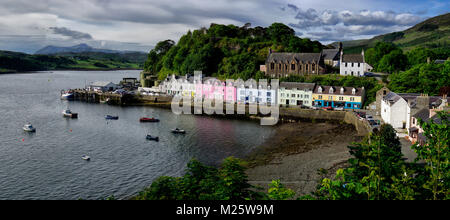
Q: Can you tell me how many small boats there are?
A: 7